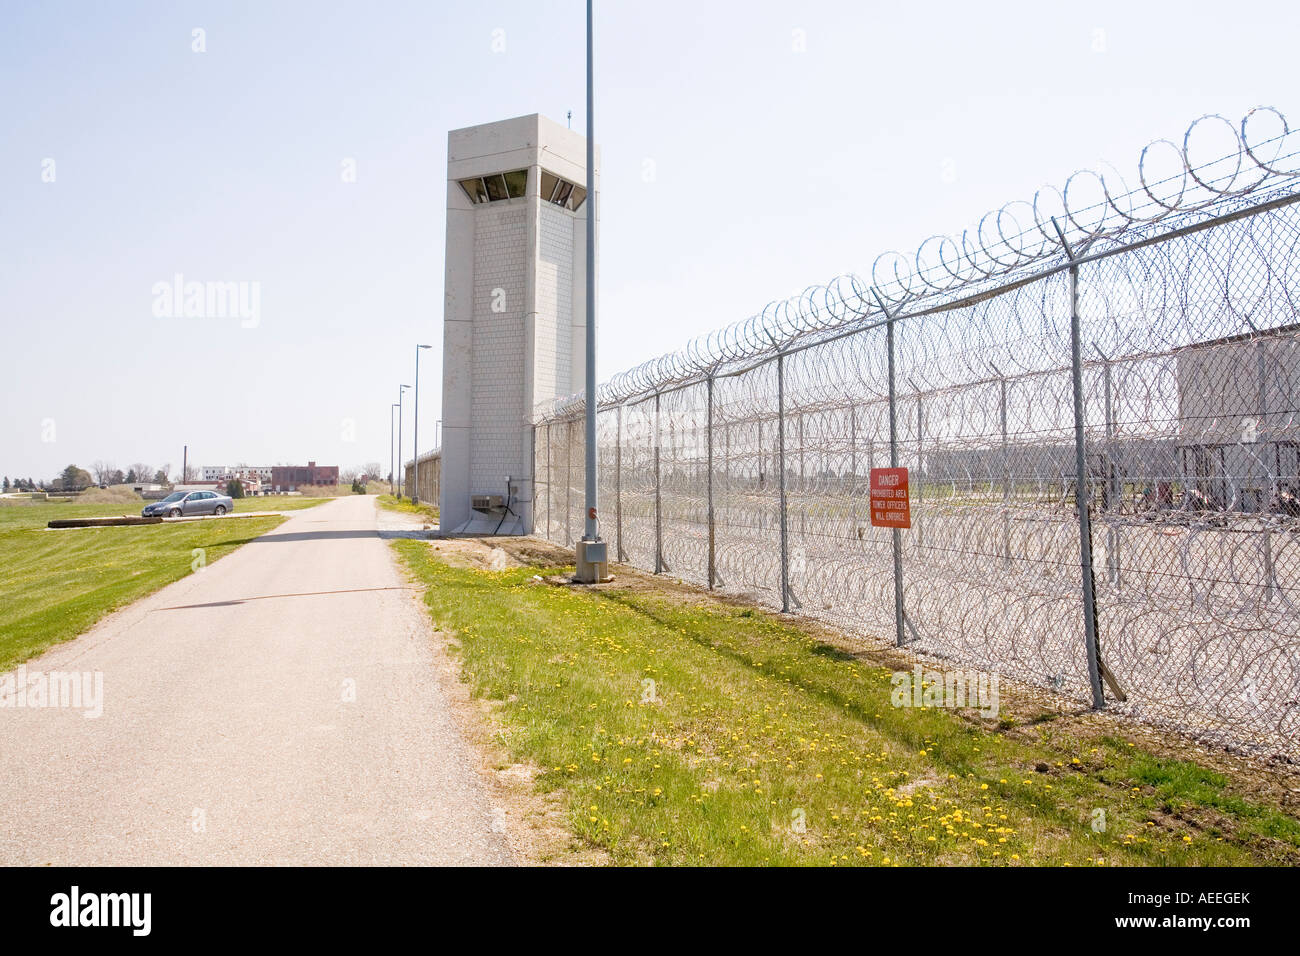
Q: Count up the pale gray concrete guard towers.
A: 1